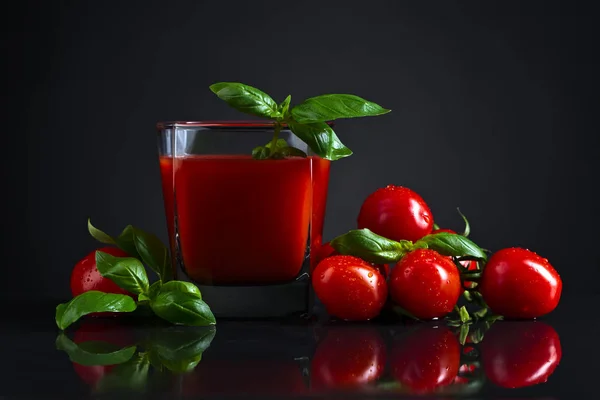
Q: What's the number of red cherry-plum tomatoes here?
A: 7